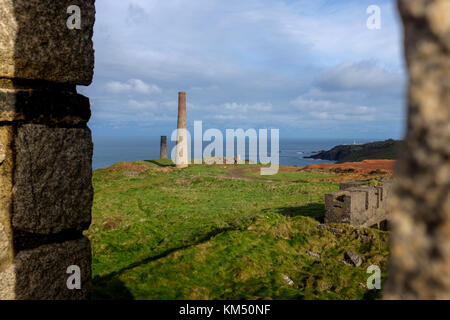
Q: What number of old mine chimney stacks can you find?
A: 2